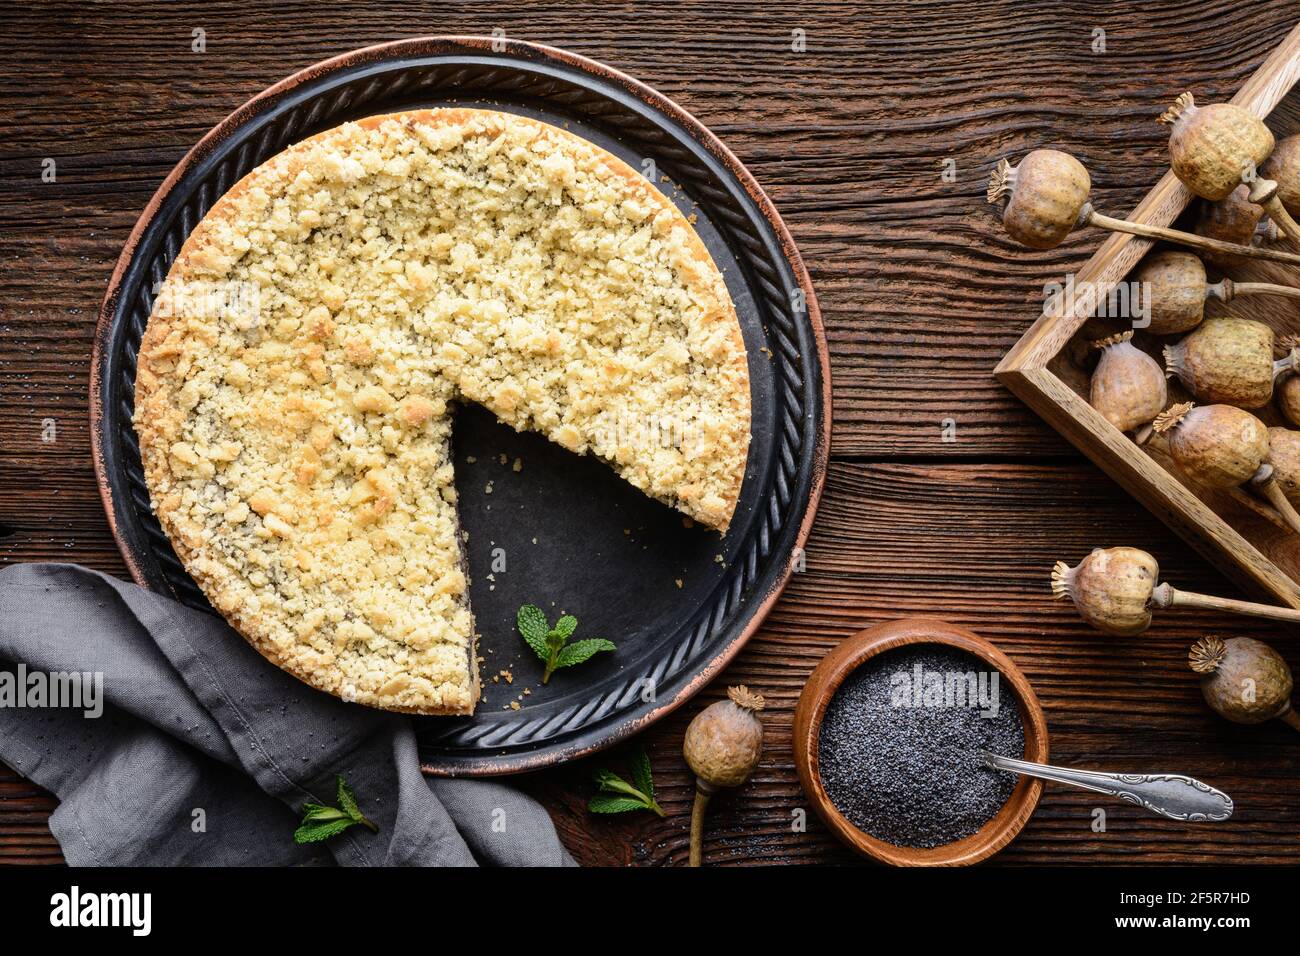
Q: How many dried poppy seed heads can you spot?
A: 13